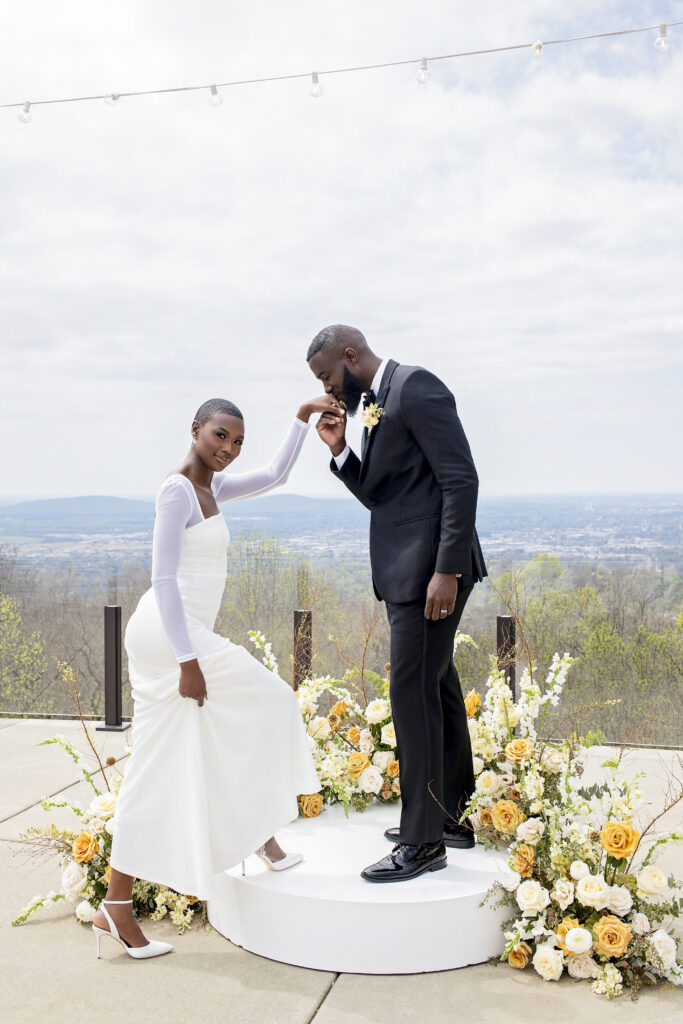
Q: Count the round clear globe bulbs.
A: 7